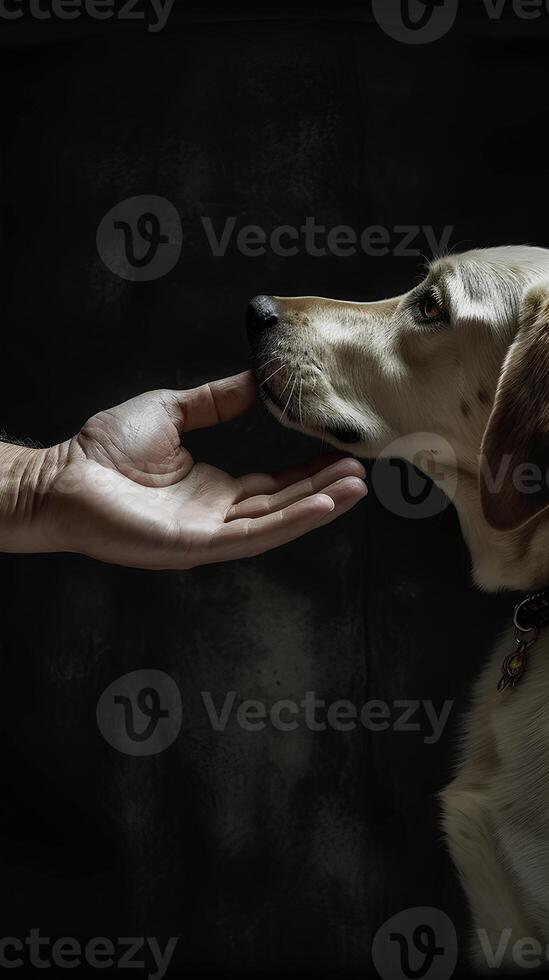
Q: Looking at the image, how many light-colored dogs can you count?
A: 1